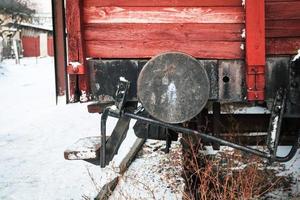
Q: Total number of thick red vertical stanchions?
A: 2